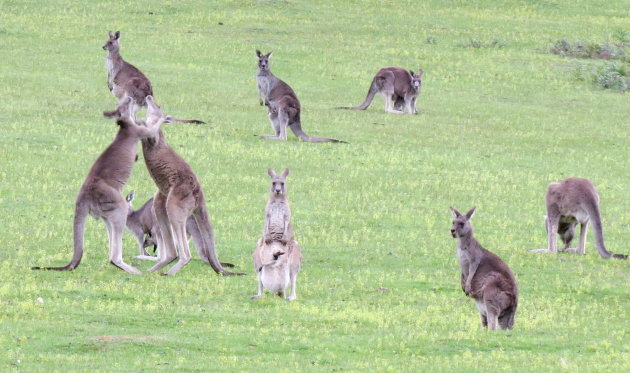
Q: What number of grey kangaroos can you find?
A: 9